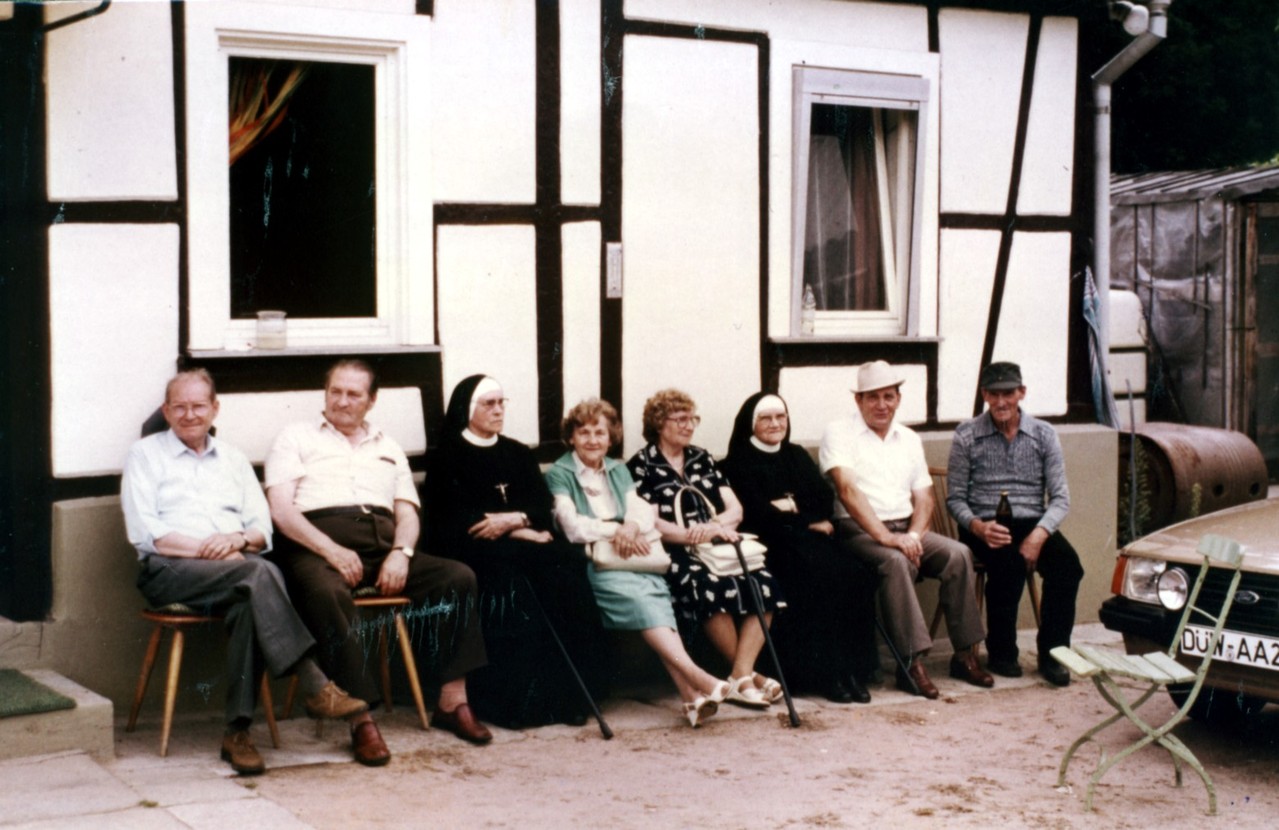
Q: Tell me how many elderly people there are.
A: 8